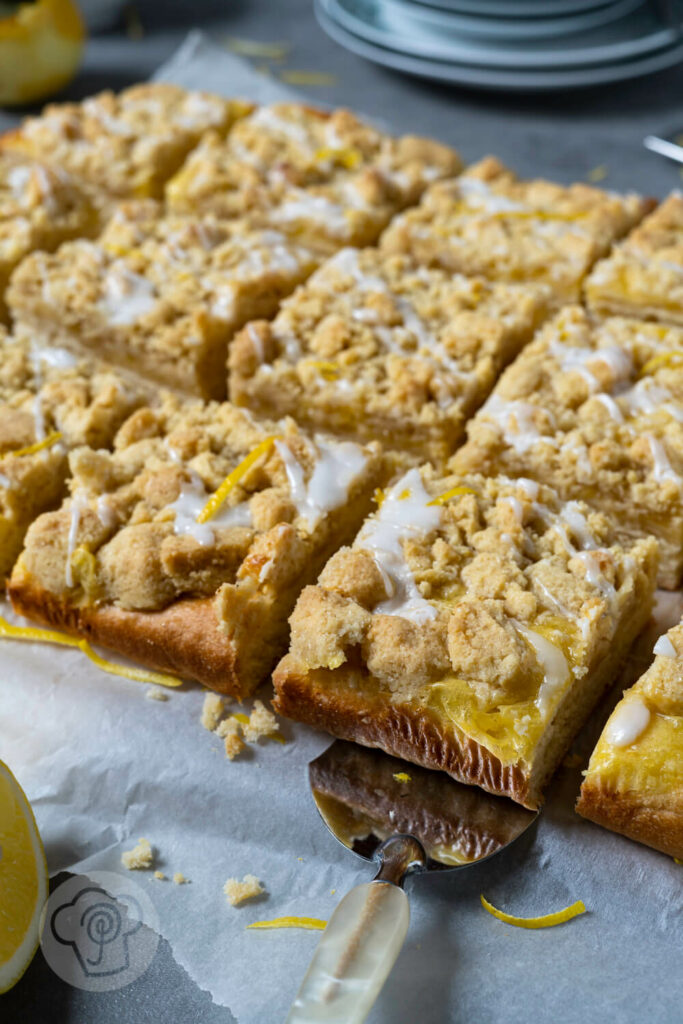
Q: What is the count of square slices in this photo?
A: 12